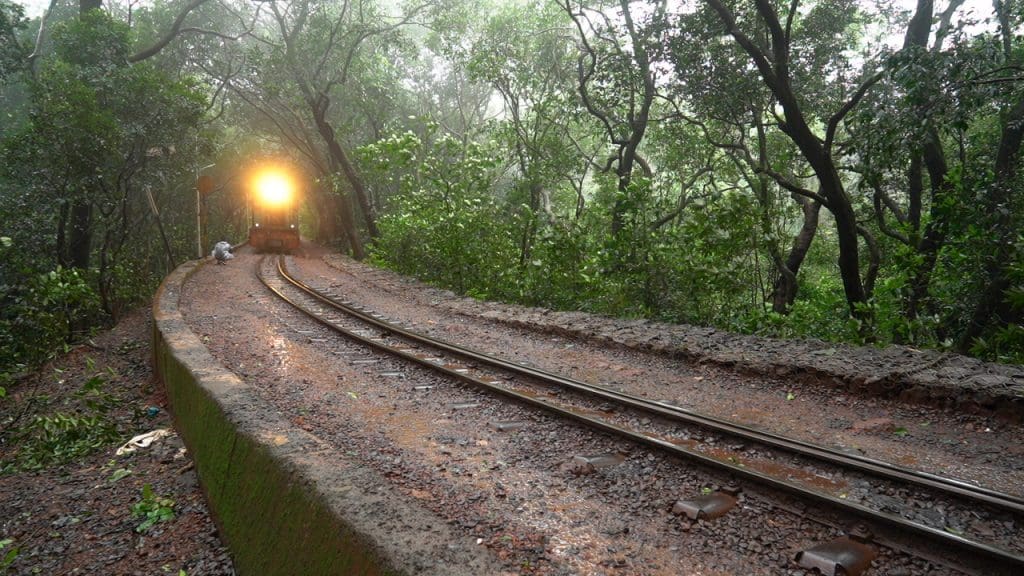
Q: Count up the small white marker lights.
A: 2